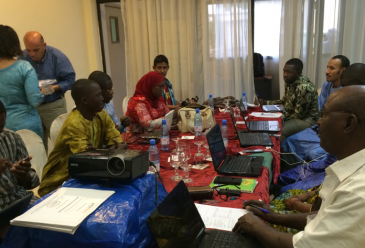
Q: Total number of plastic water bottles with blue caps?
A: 6